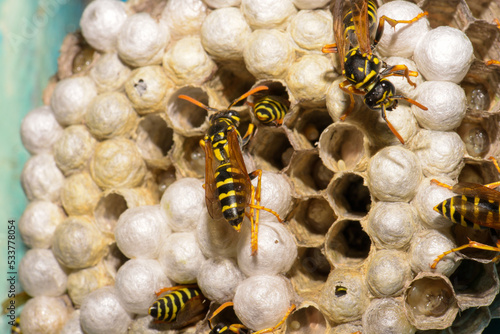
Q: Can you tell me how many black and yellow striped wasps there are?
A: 6